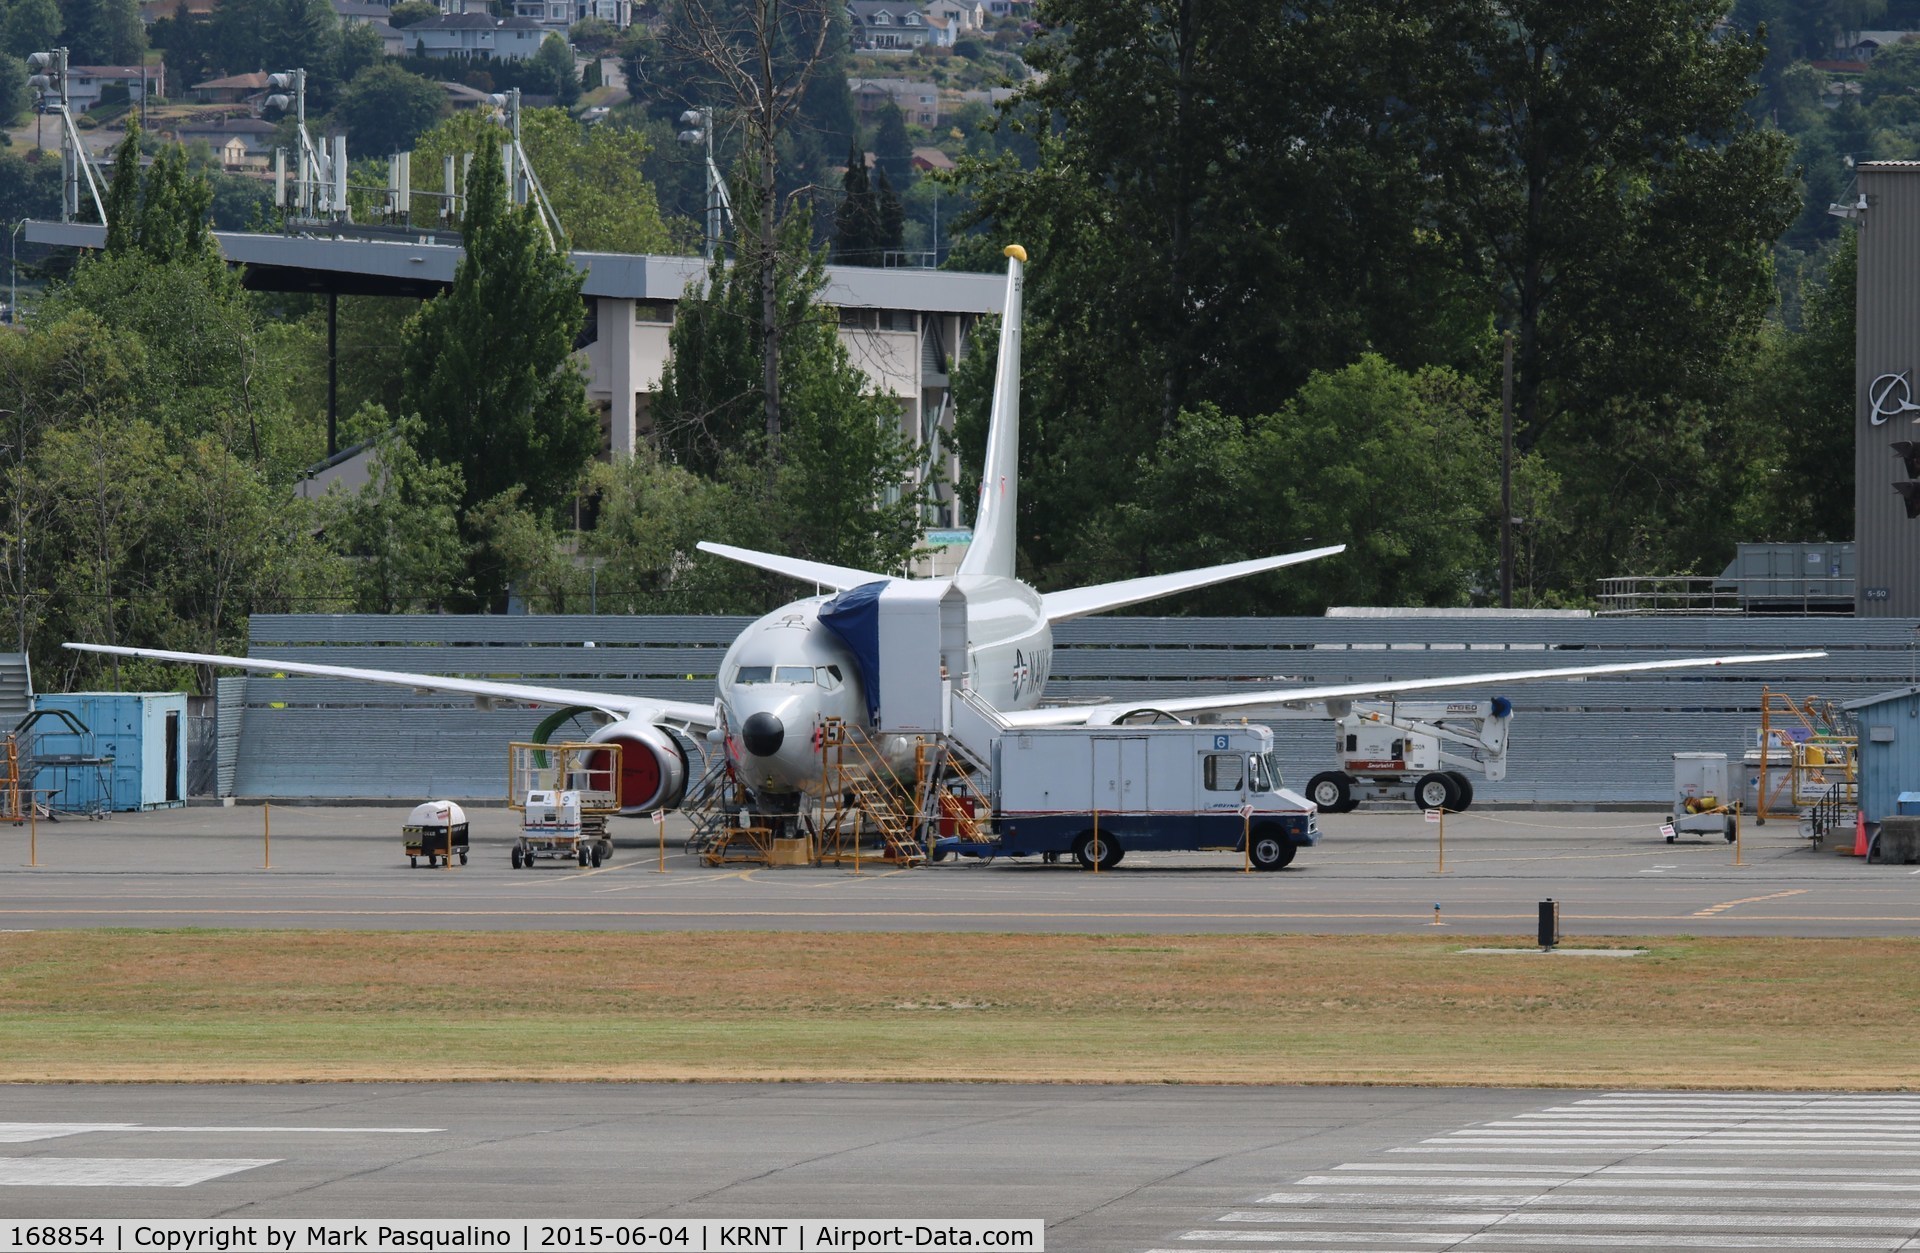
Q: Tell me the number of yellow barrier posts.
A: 9